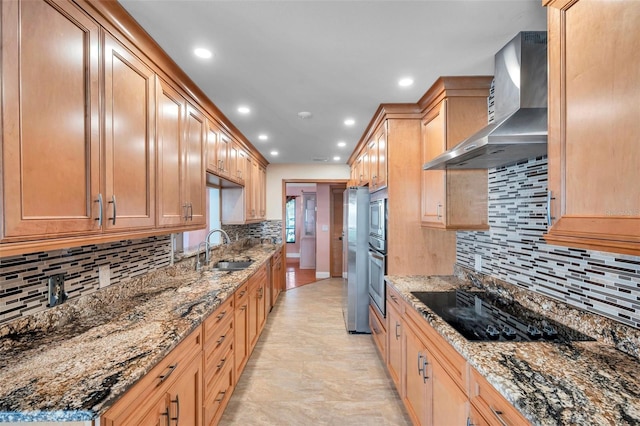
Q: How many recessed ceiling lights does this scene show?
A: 8